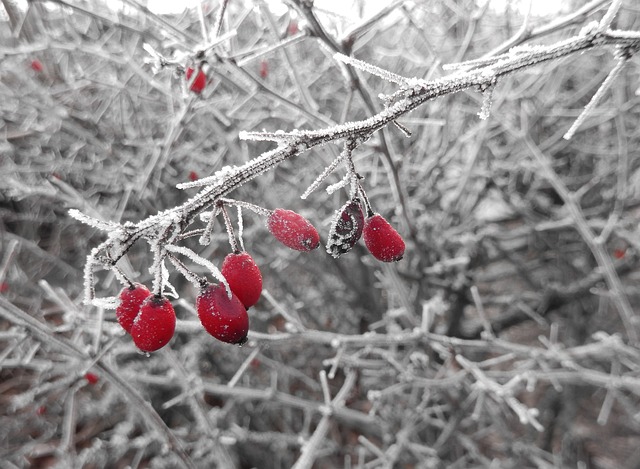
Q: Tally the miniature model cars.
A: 0